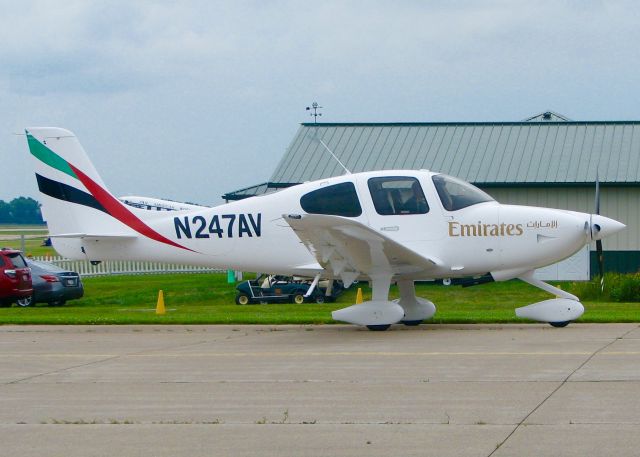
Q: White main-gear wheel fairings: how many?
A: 2